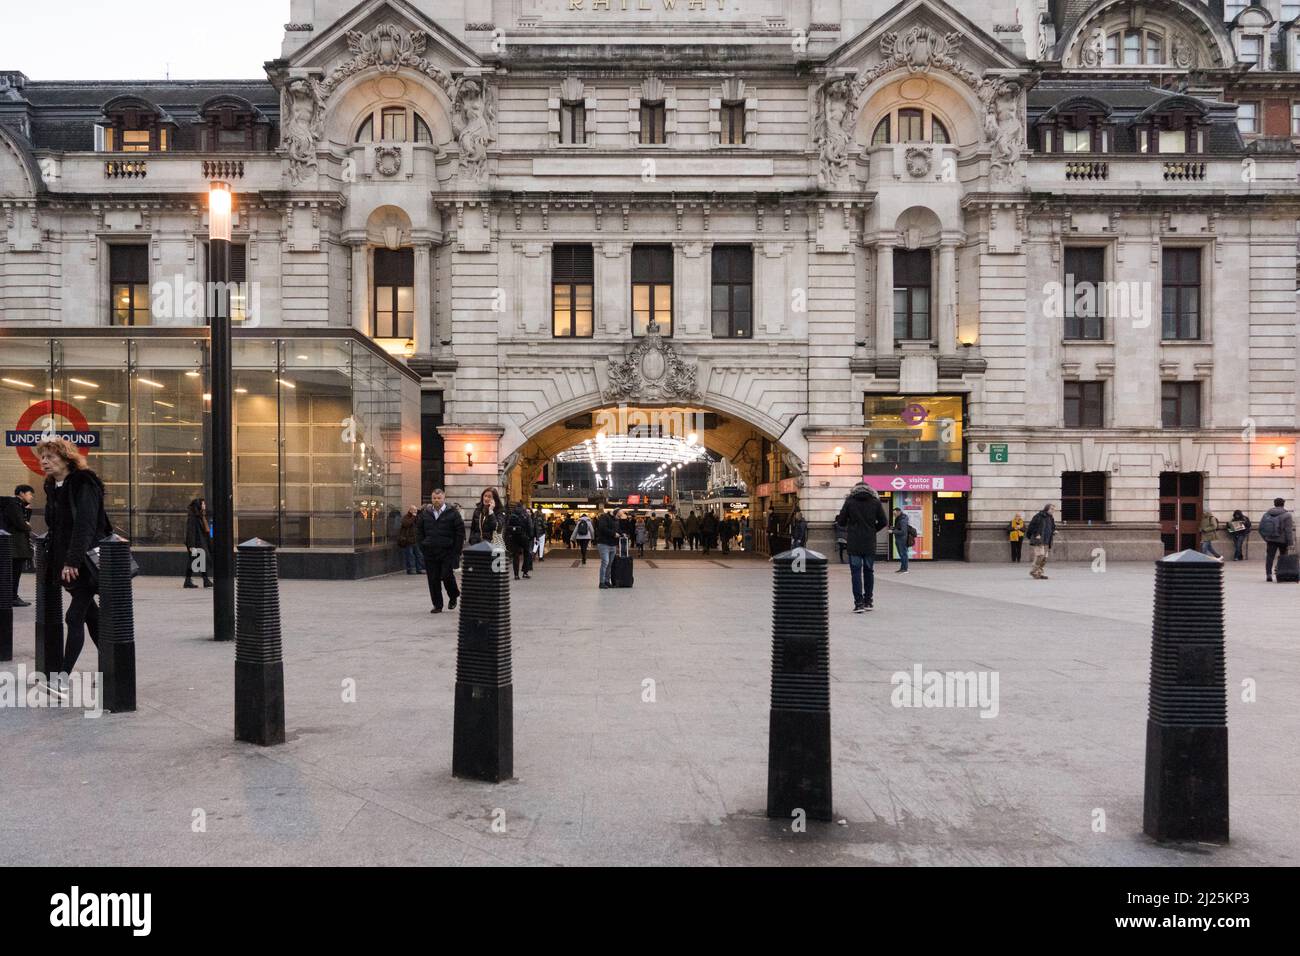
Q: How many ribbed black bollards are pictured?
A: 7